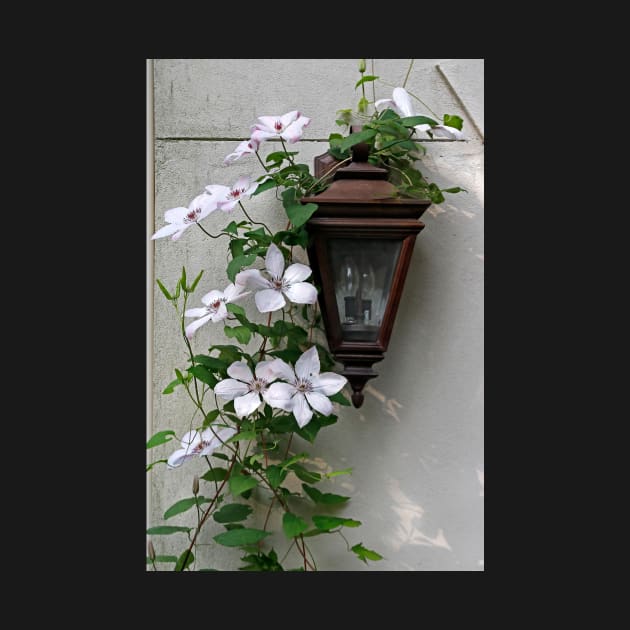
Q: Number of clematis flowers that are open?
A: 10